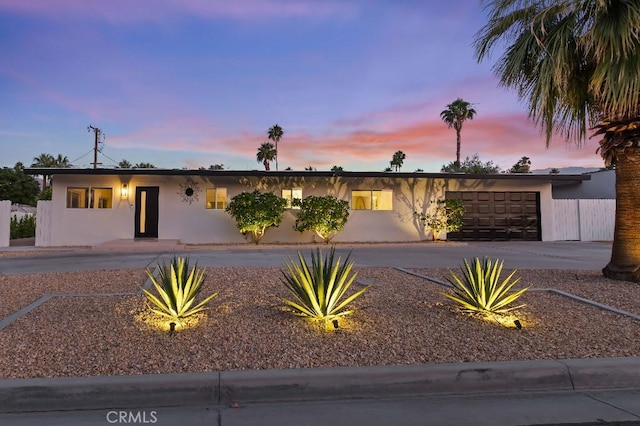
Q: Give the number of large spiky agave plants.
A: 3